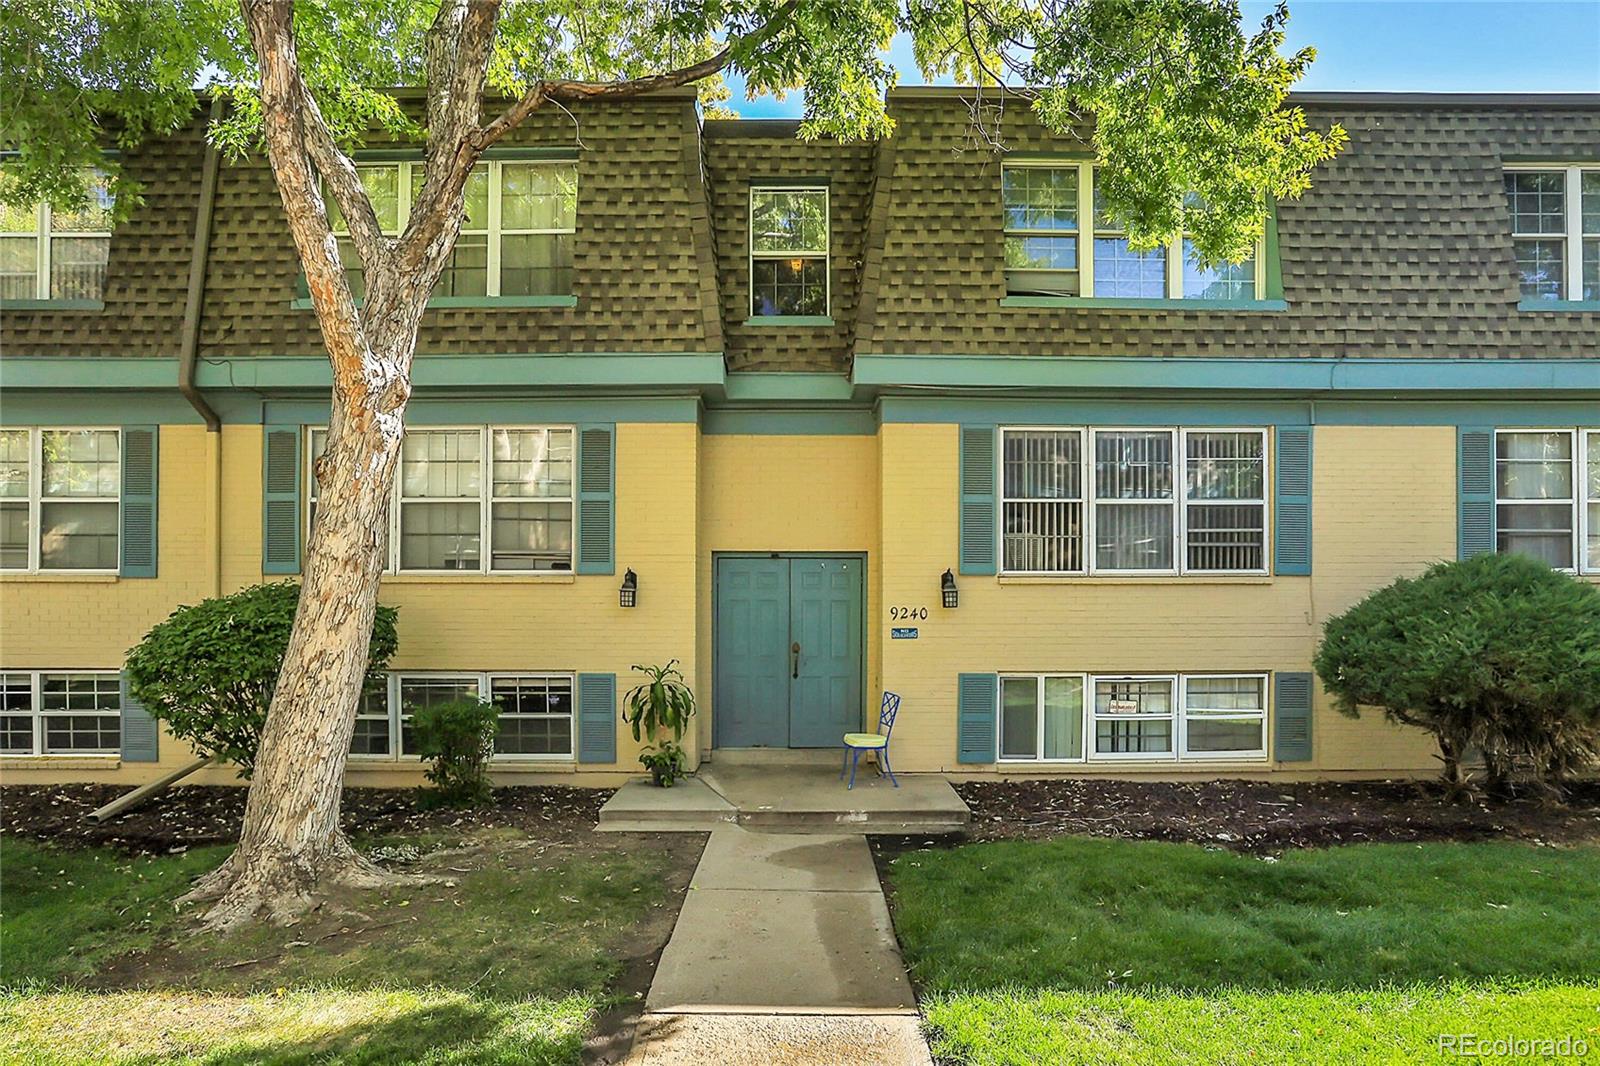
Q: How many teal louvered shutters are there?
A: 10